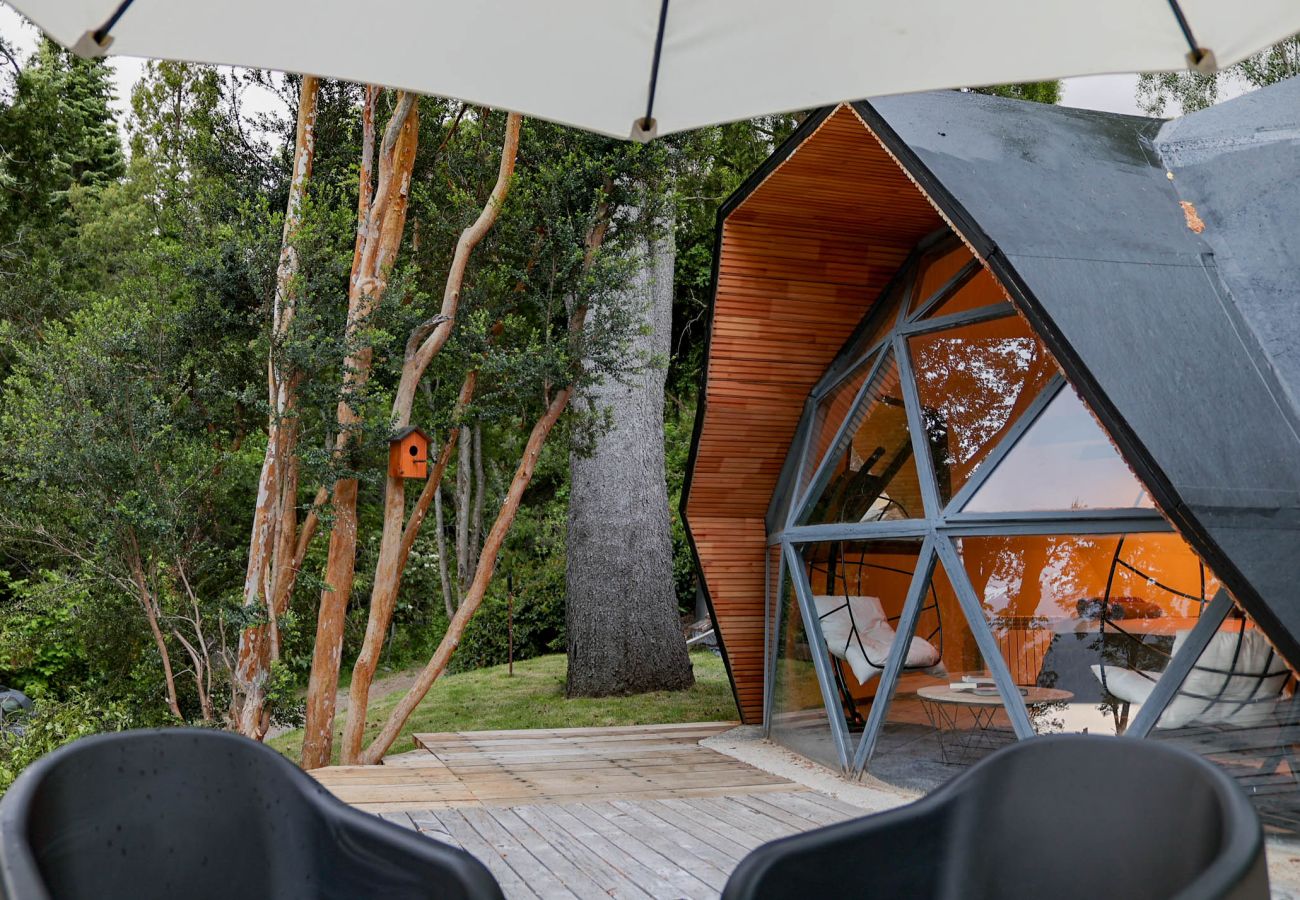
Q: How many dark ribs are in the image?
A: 3